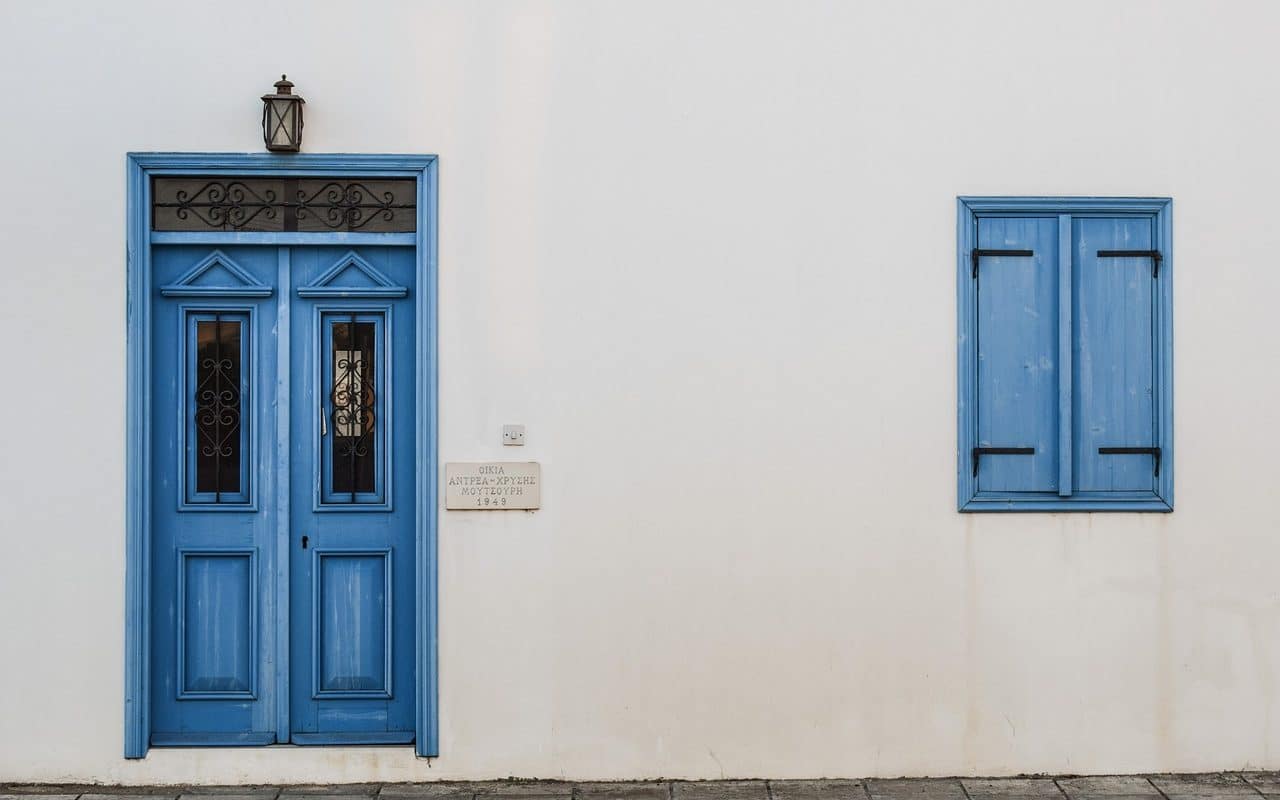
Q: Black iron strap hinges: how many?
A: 4